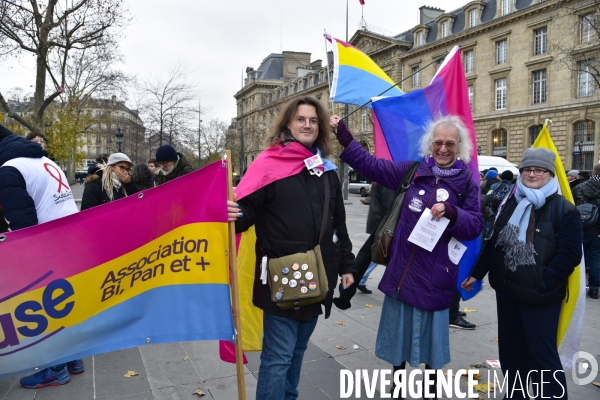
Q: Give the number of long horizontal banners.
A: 1